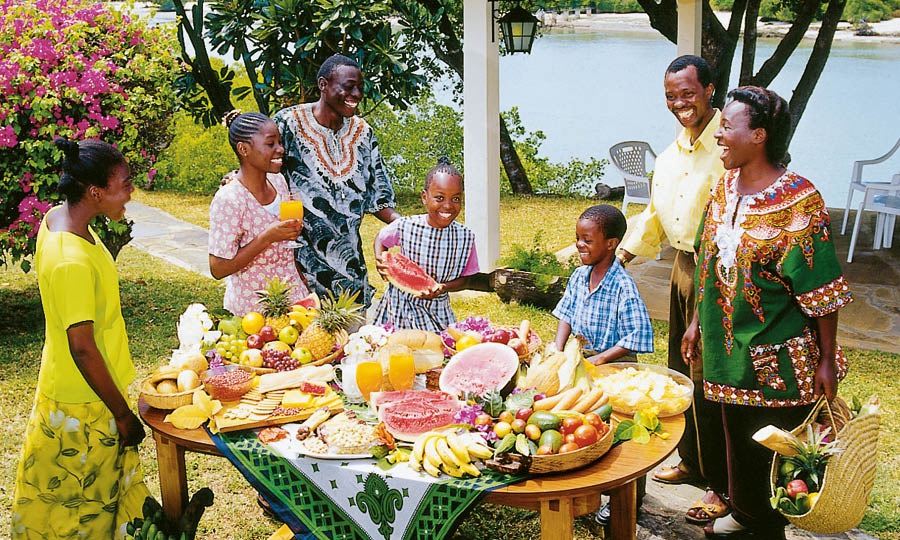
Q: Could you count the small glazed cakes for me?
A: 0